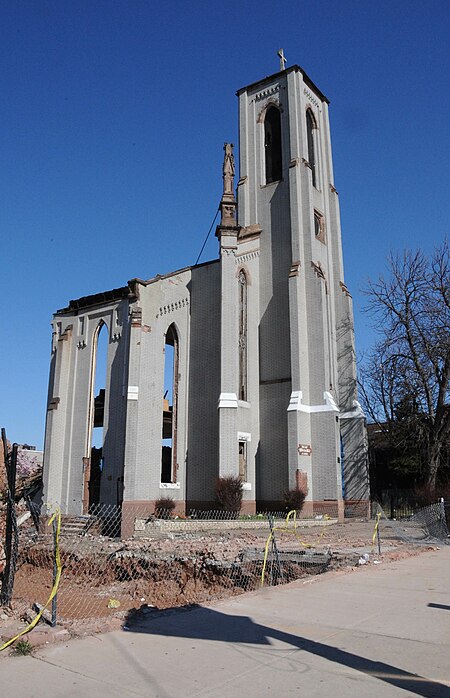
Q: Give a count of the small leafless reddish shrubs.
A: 3